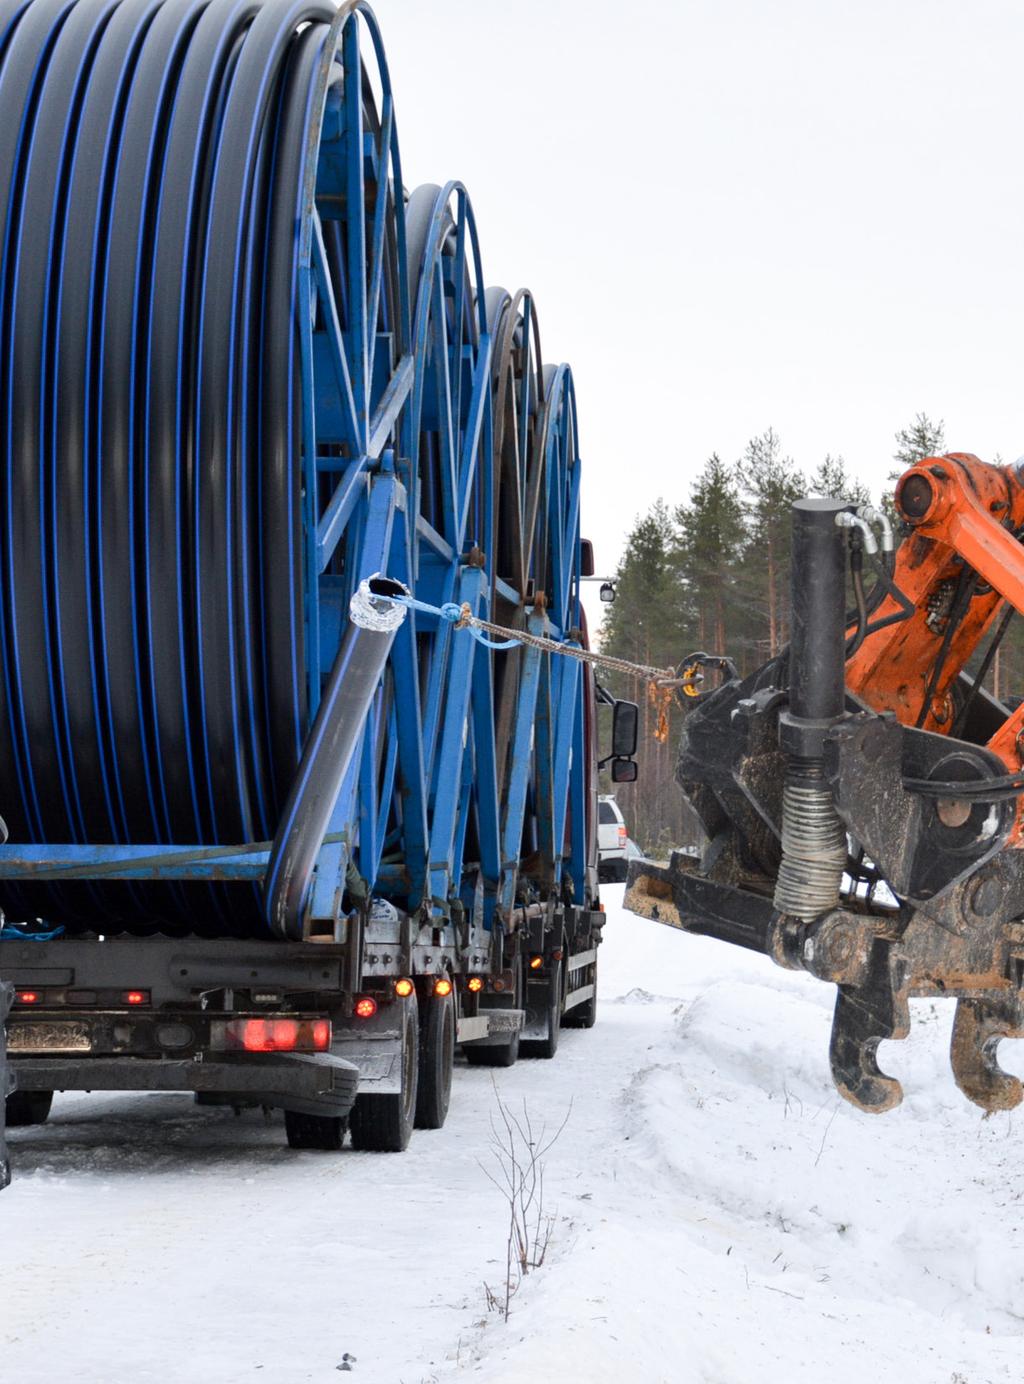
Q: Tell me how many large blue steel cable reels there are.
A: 4